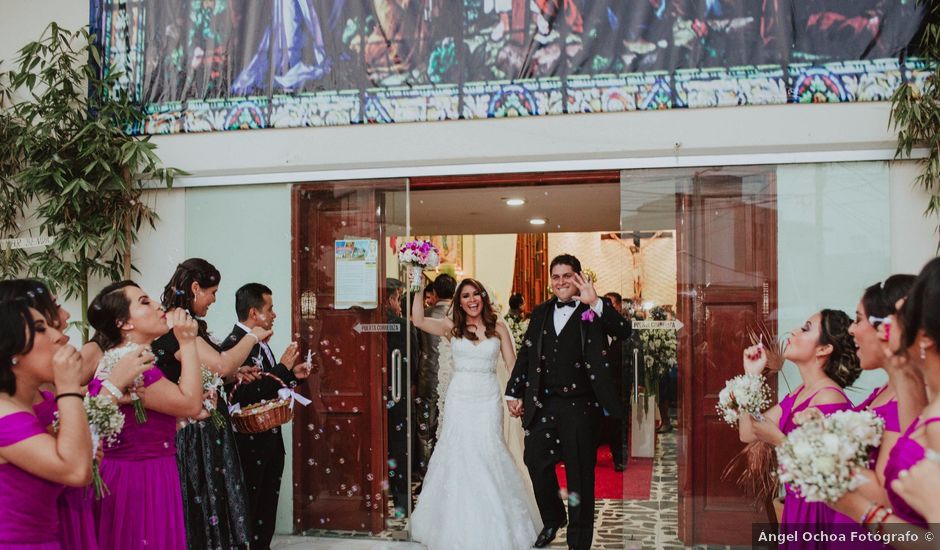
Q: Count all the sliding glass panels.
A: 2